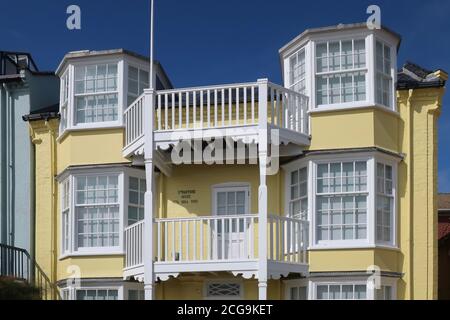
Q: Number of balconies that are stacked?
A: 2